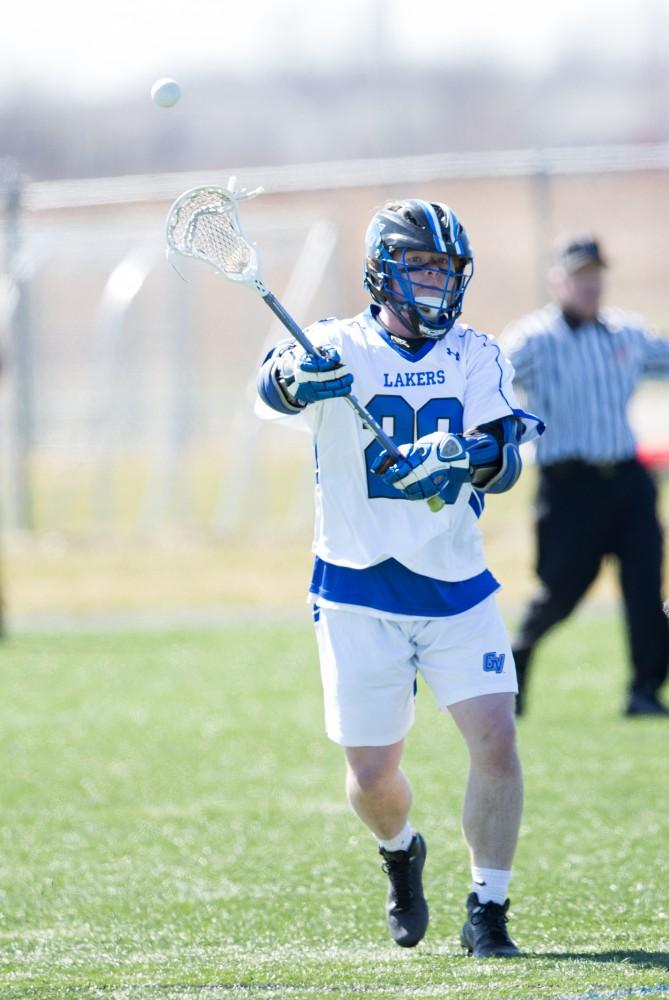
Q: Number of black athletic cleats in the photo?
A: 2